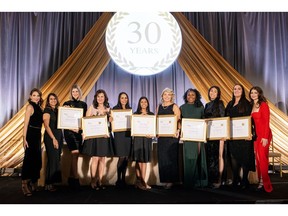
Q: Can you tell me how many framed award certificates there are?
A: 8